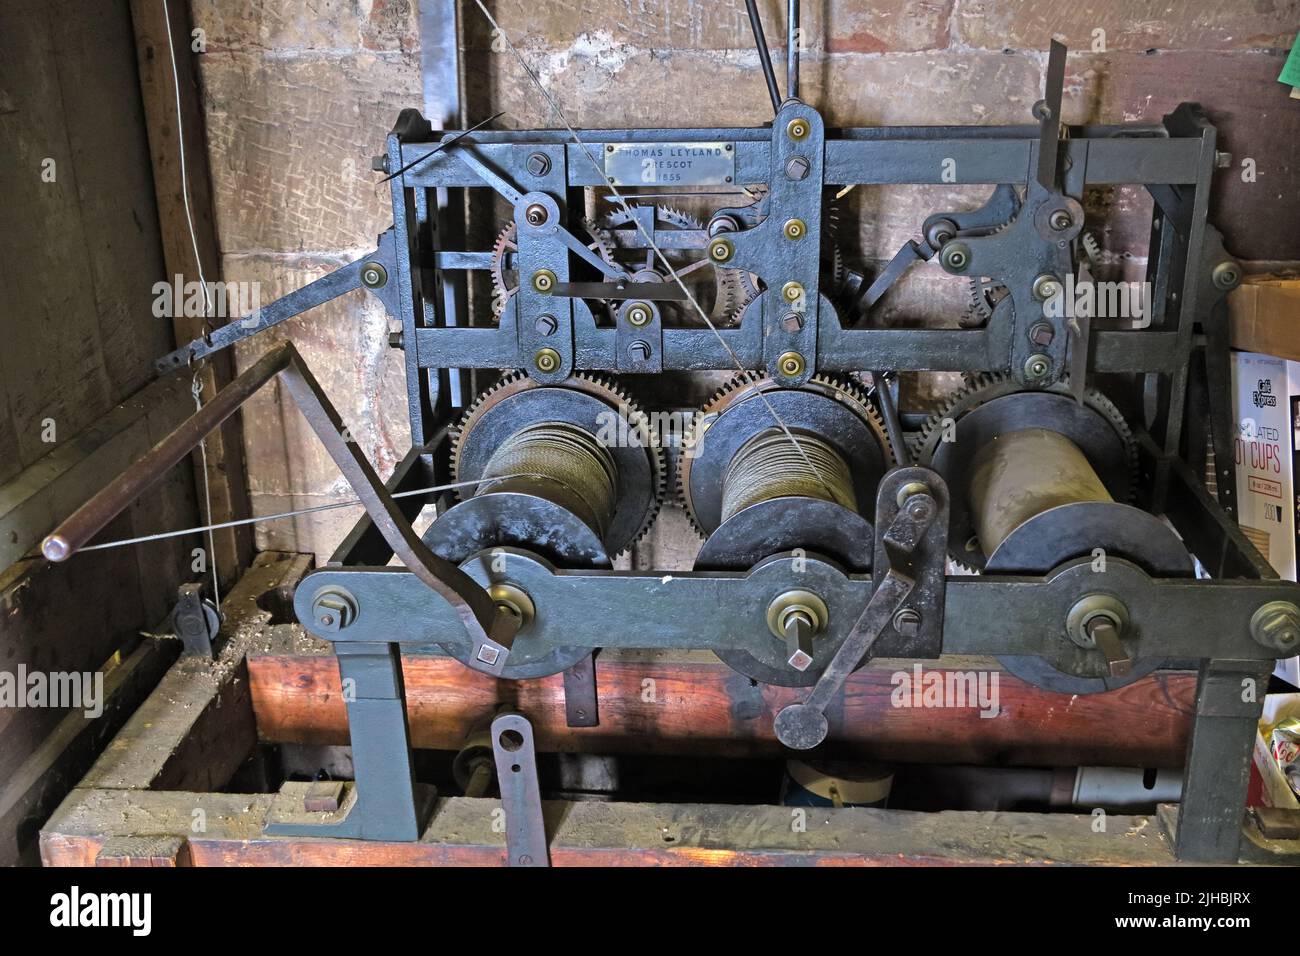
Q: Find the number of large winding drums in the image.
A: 3